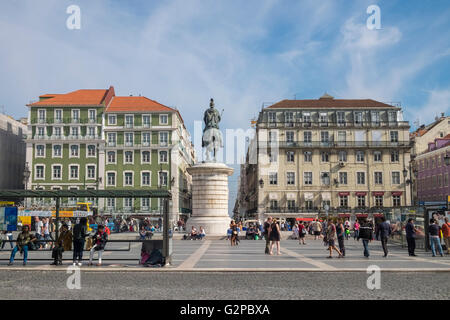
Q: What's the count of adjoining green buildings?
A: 2